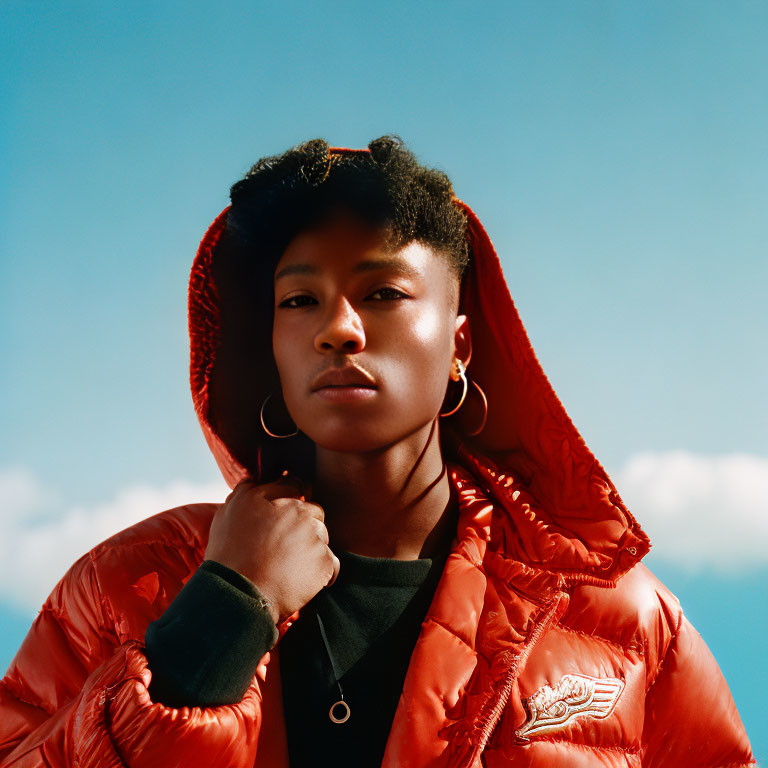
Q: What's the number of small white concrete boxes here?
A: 0